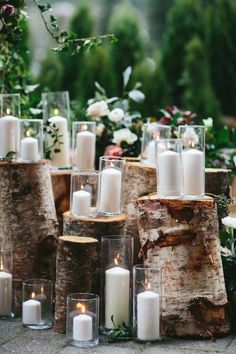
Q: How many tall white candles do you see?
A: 9